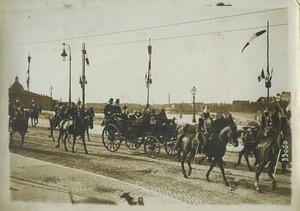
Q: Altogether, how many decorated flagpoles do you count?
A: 4